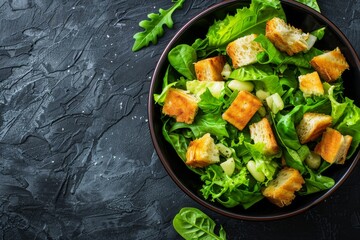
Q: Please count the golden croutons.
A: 12